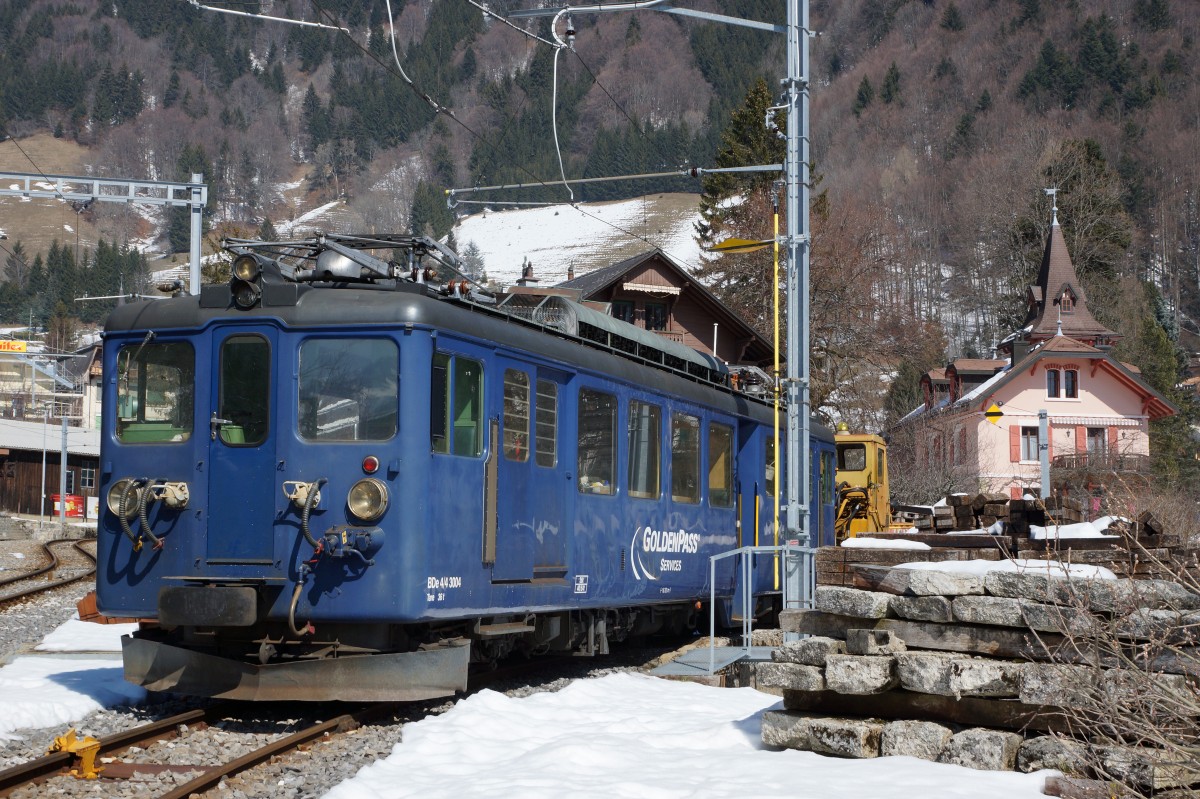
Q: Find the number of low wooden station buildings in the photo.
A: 1